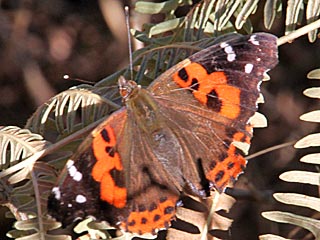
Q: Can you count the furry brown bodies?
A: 1